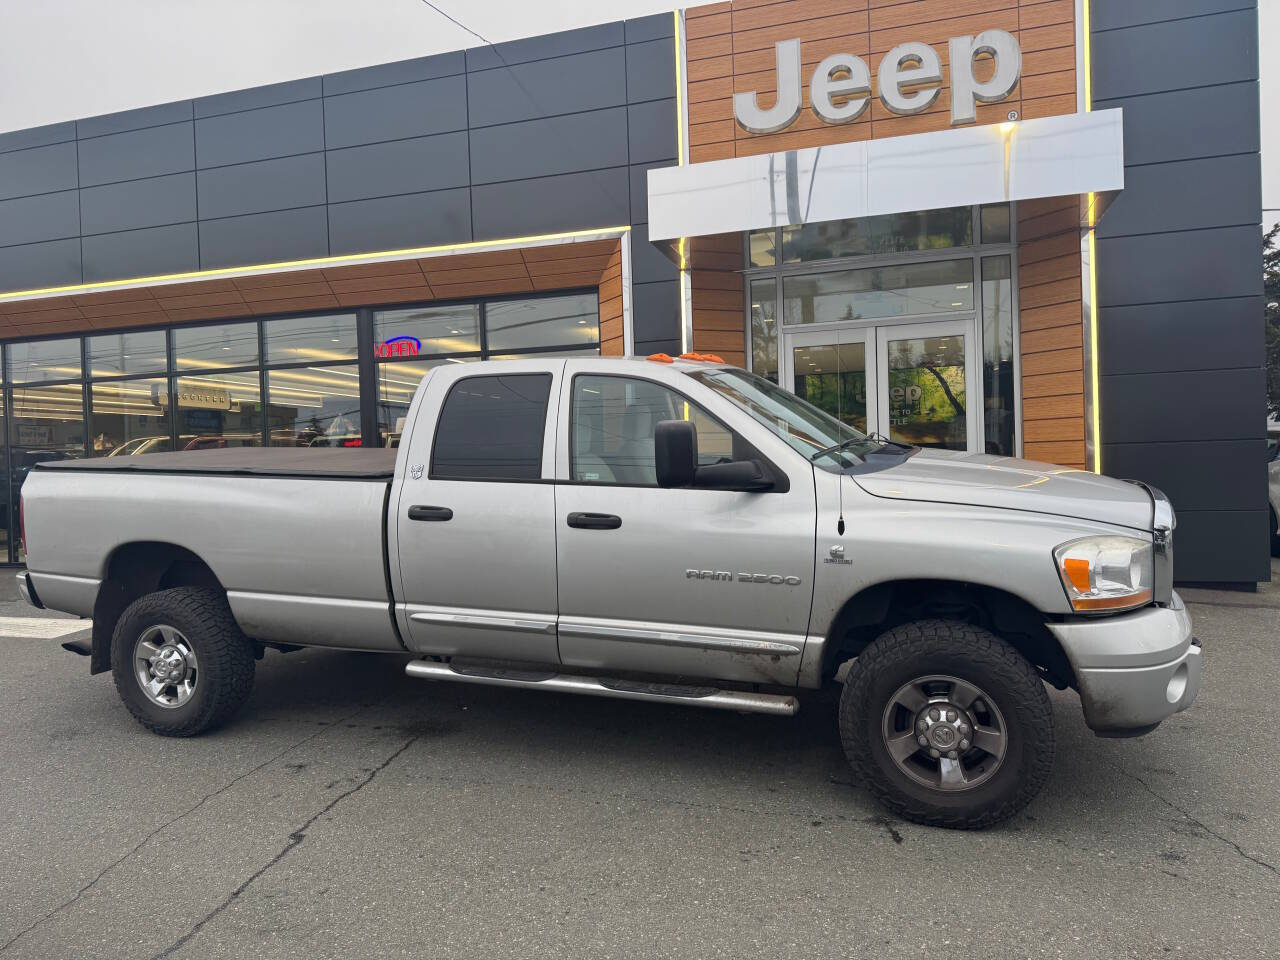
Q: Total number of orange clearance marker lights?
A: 3